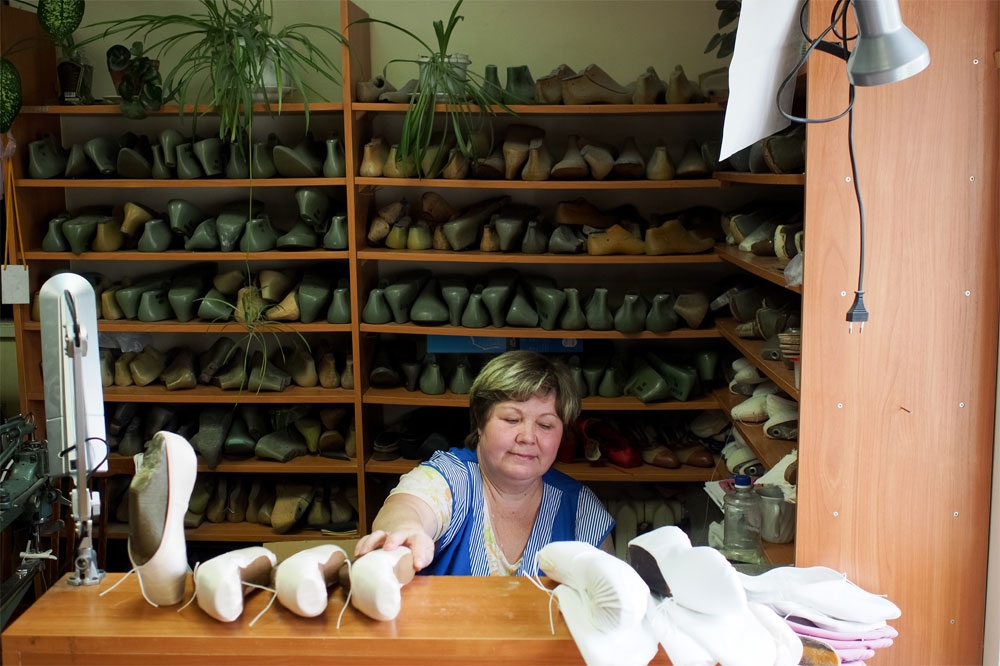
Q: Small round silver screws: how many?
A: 10